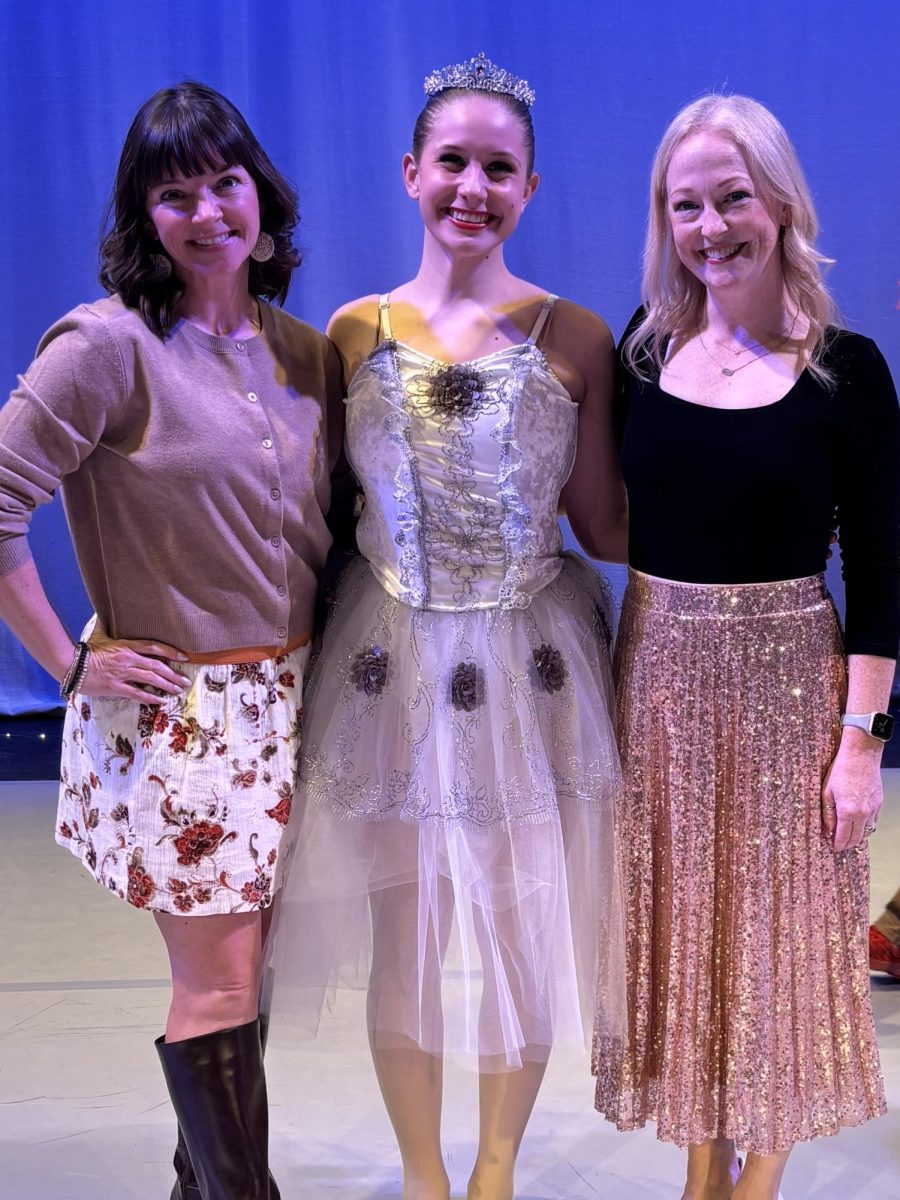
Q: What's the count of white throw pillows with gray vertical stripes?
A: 0